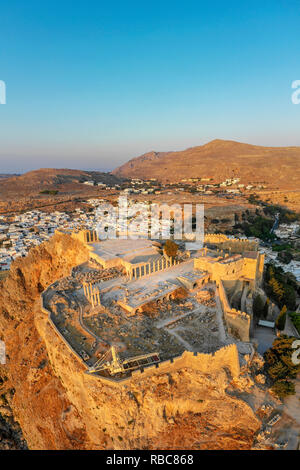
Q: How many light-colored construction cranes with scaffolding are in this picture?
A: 1